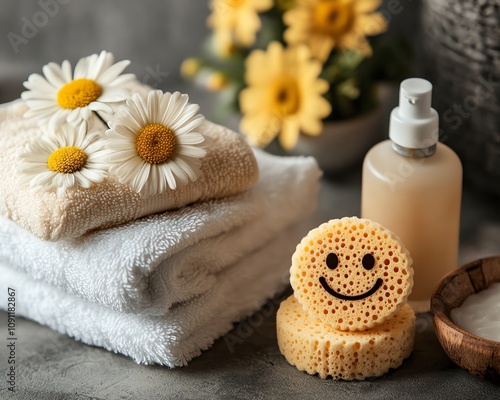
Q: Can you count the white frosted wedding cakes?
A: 0